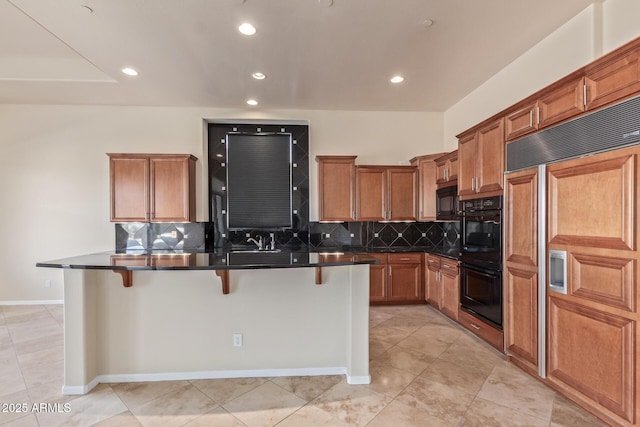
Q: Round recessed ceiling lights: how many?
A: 5